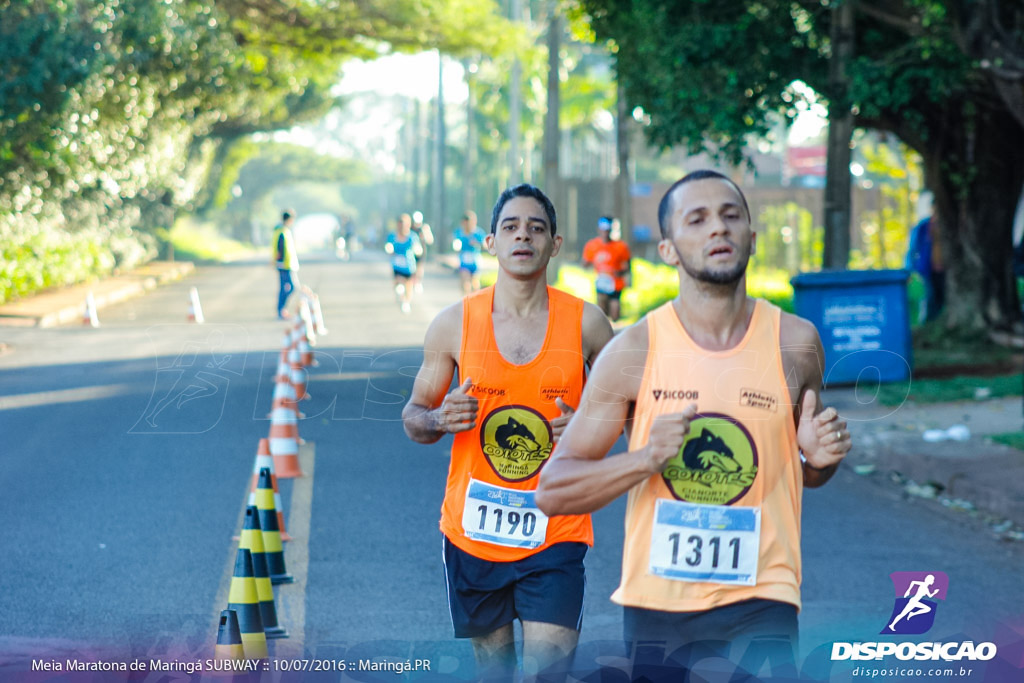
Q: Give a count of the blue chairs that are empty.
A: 0